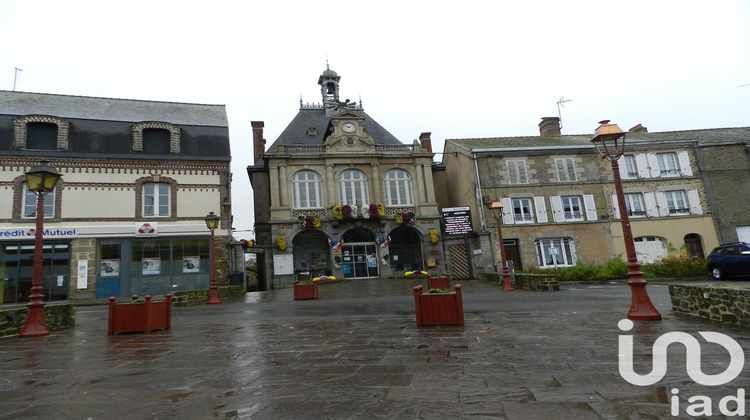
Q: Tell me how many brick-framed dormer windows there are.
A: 2